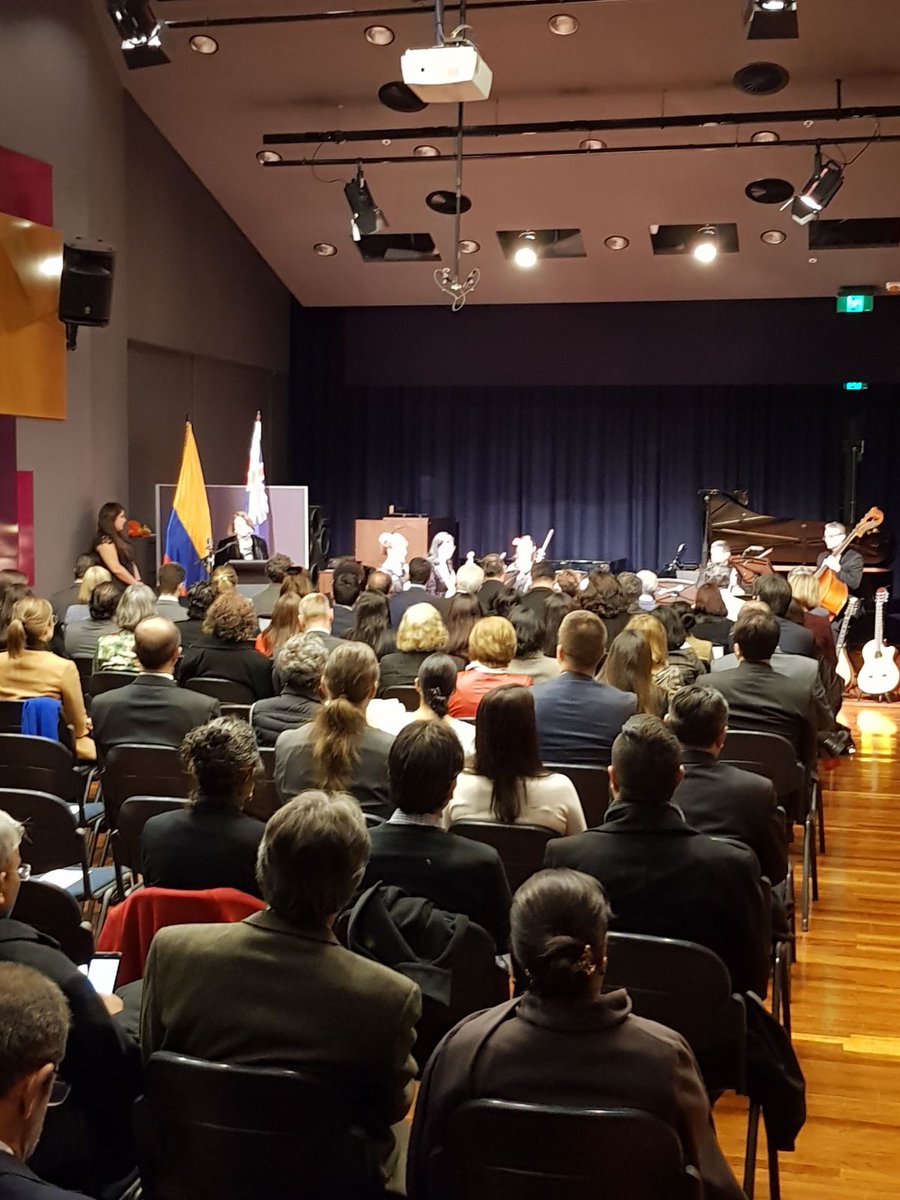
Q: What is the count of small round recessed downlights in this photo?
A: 11